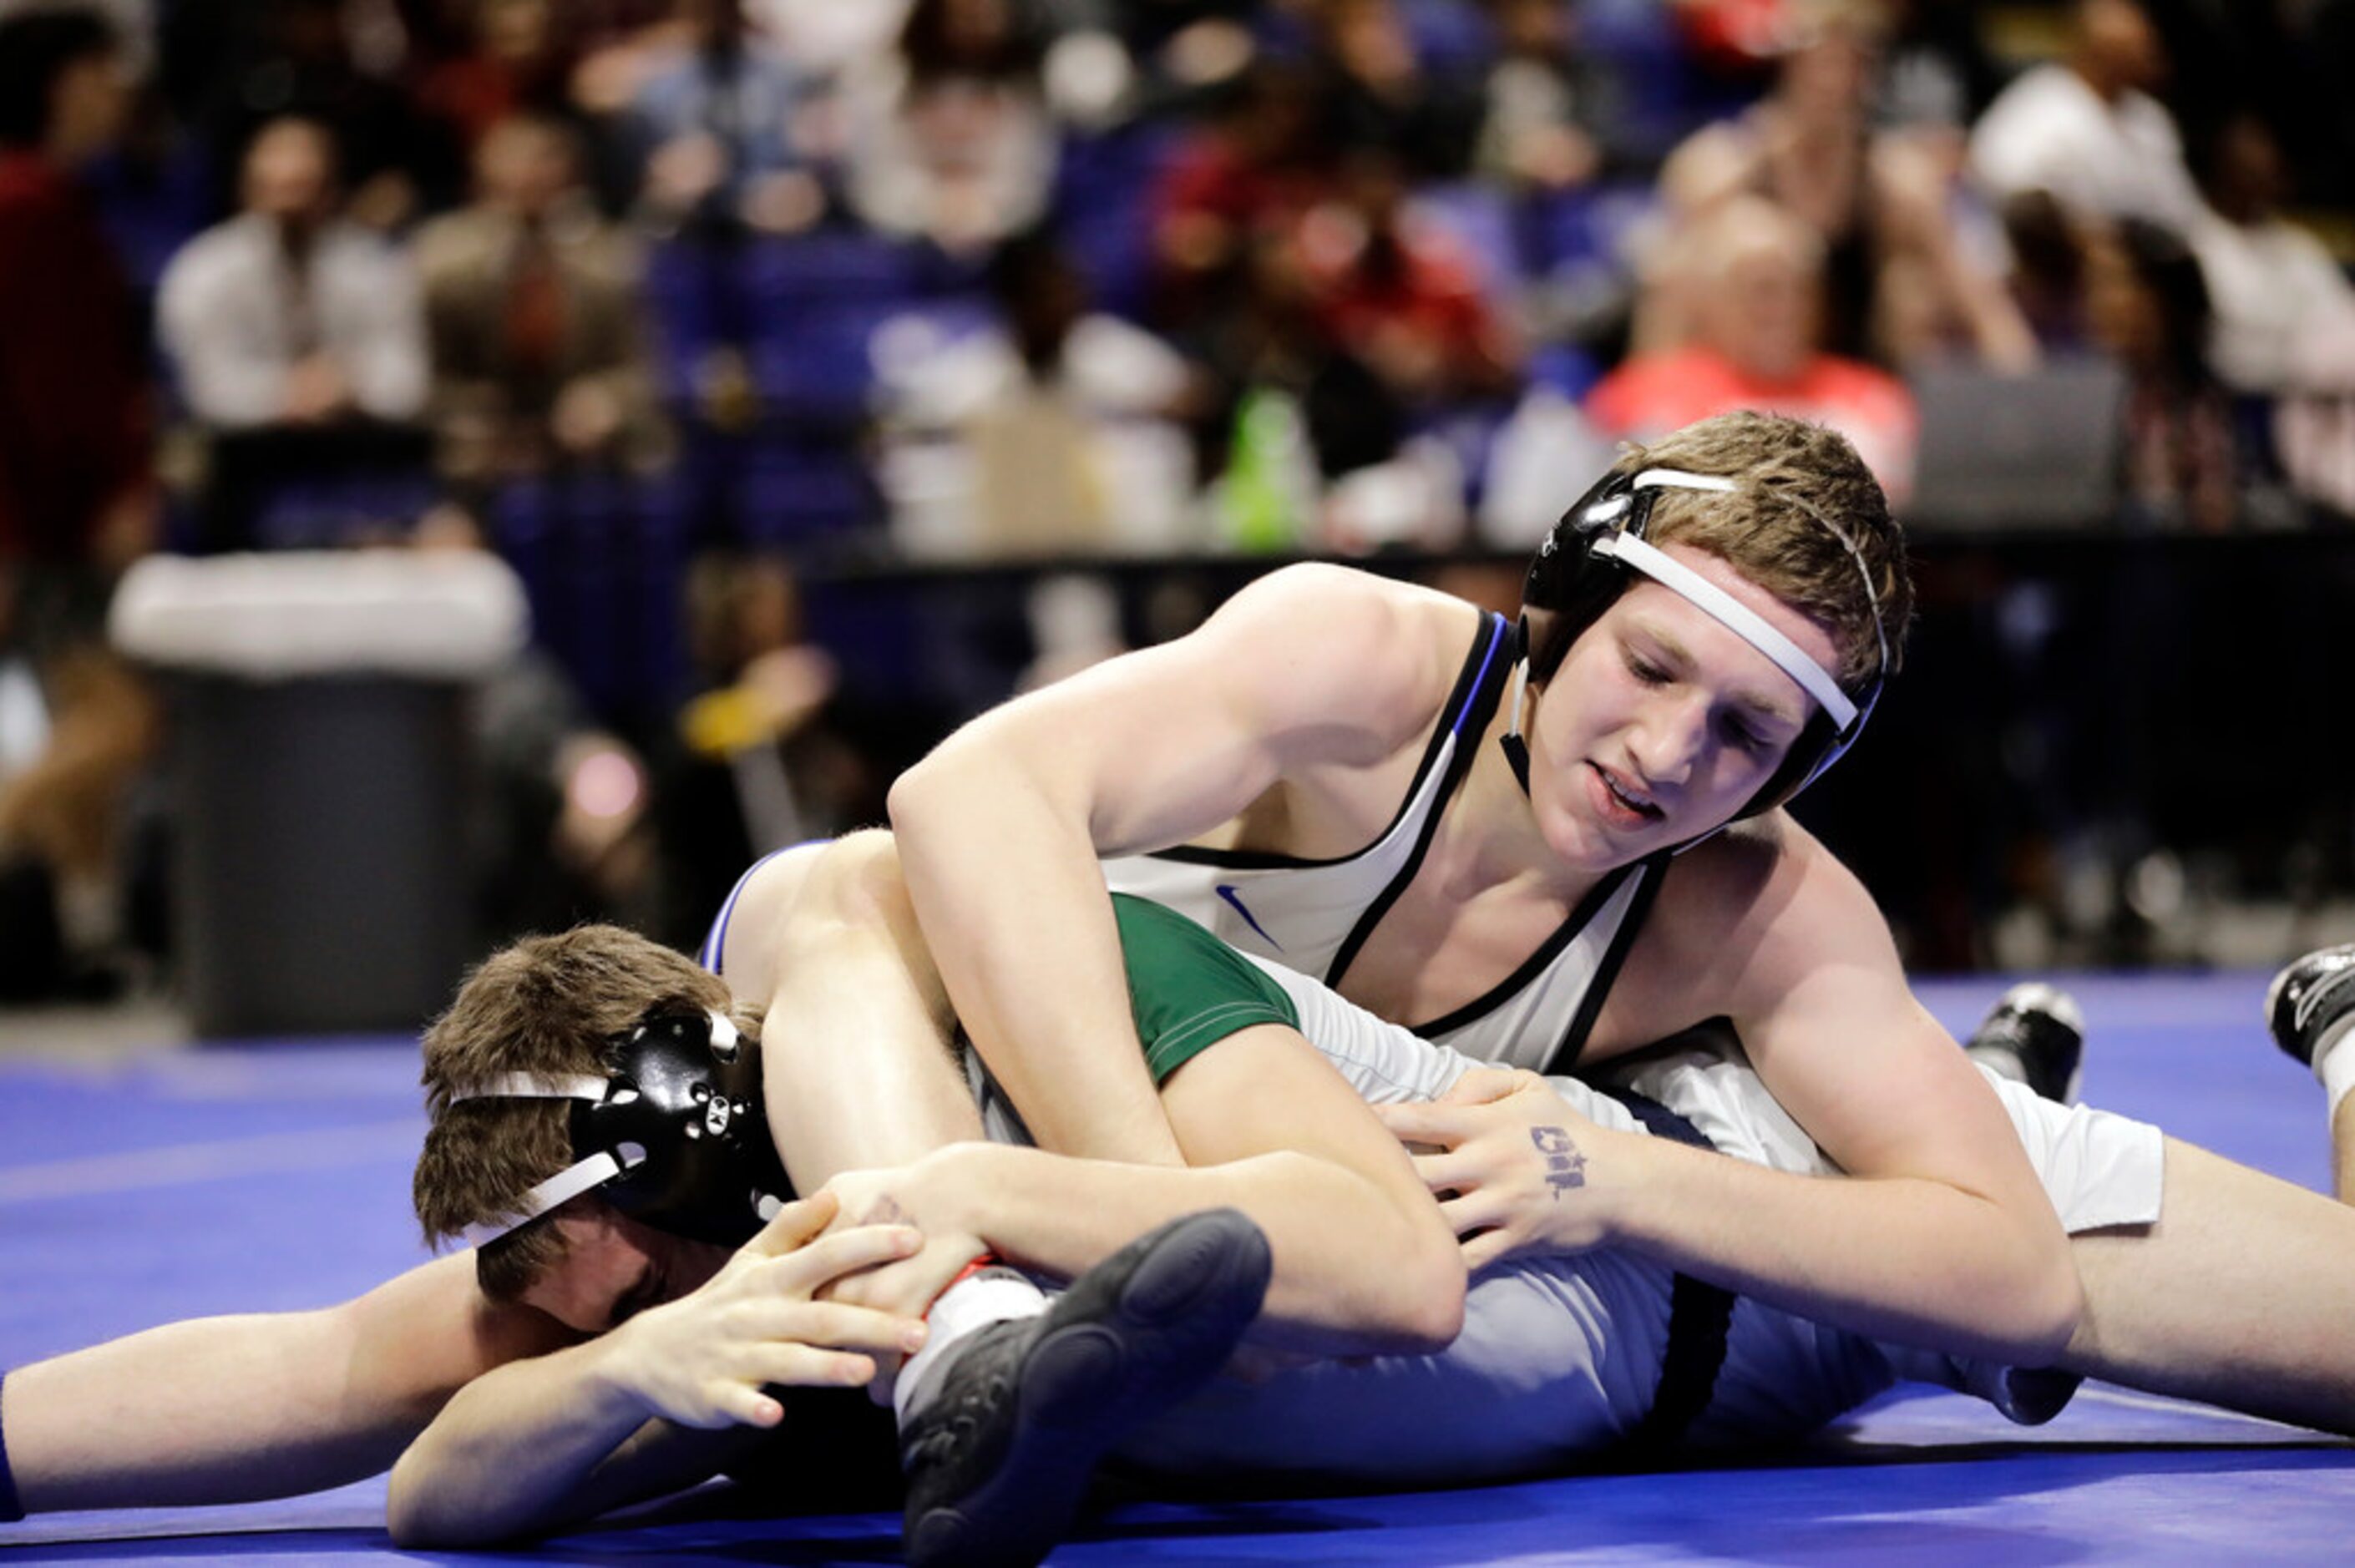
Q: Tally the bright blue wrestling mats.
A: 1